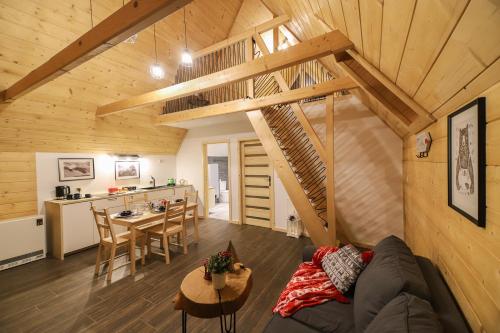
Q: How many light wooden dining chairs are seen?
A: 4